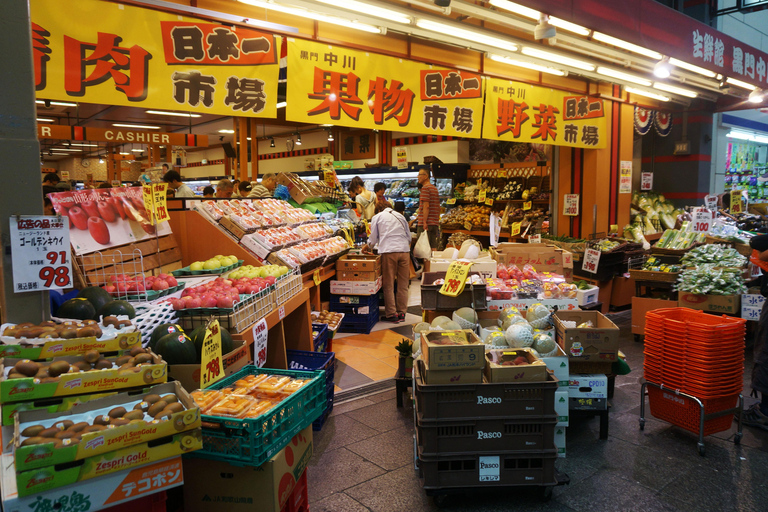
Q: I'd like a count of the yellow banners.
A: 3